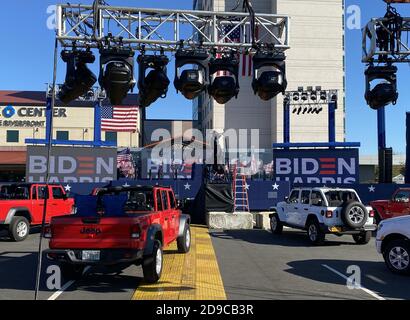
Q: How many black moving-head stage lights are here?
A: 7